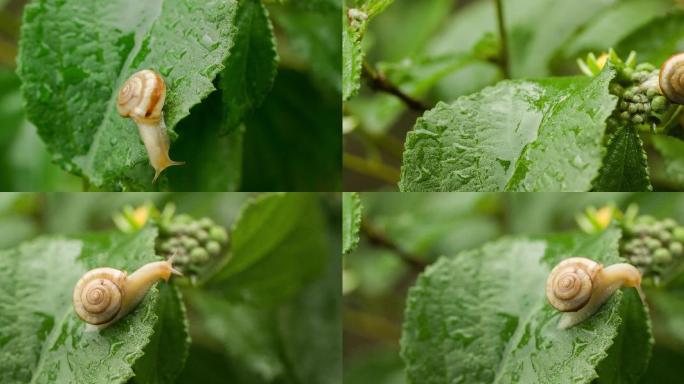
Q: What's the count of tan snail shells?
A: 4